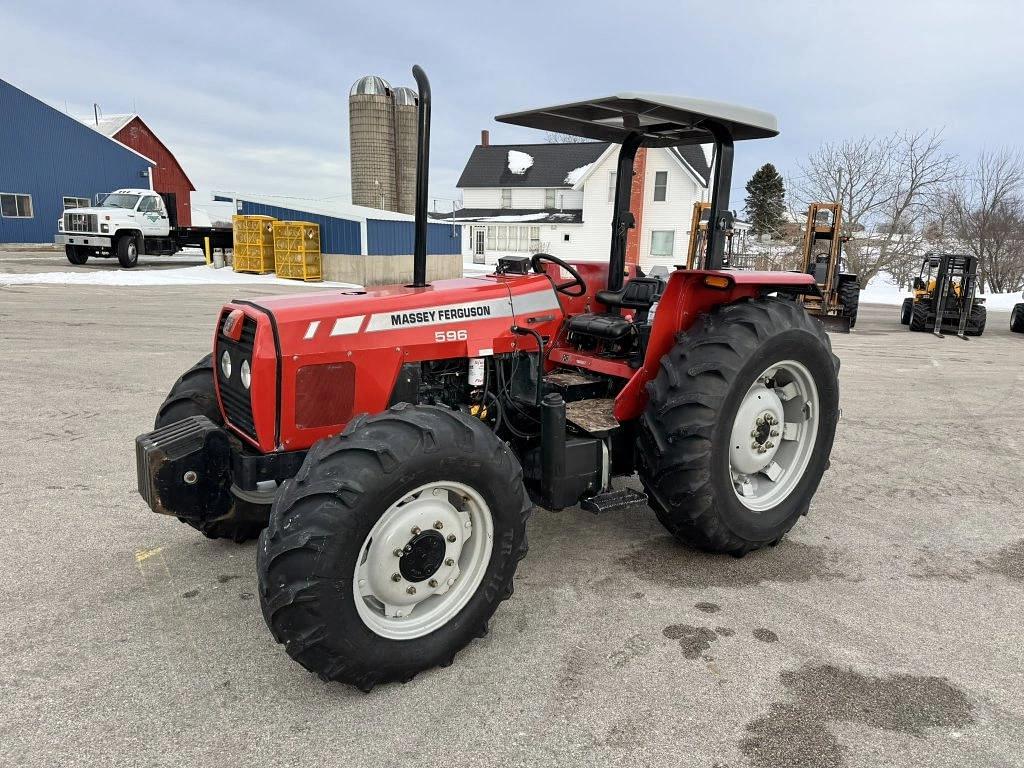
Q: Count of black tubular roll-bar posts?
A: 2